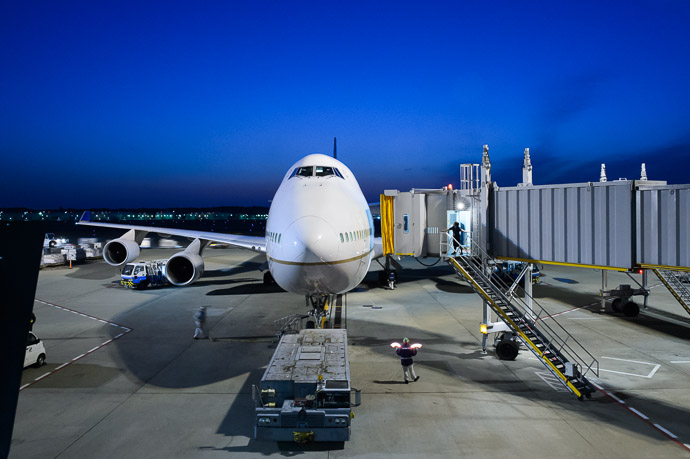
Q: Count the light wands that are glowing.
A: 2